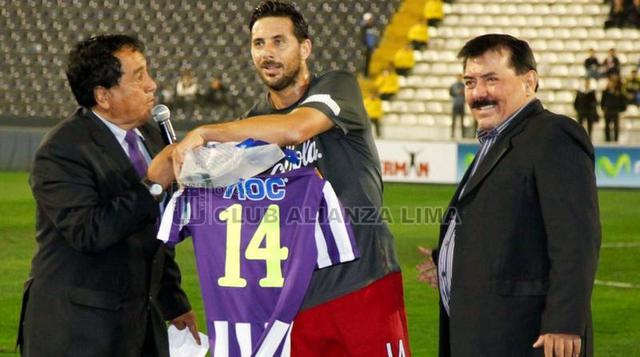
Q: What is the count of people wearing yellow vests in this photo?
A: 5